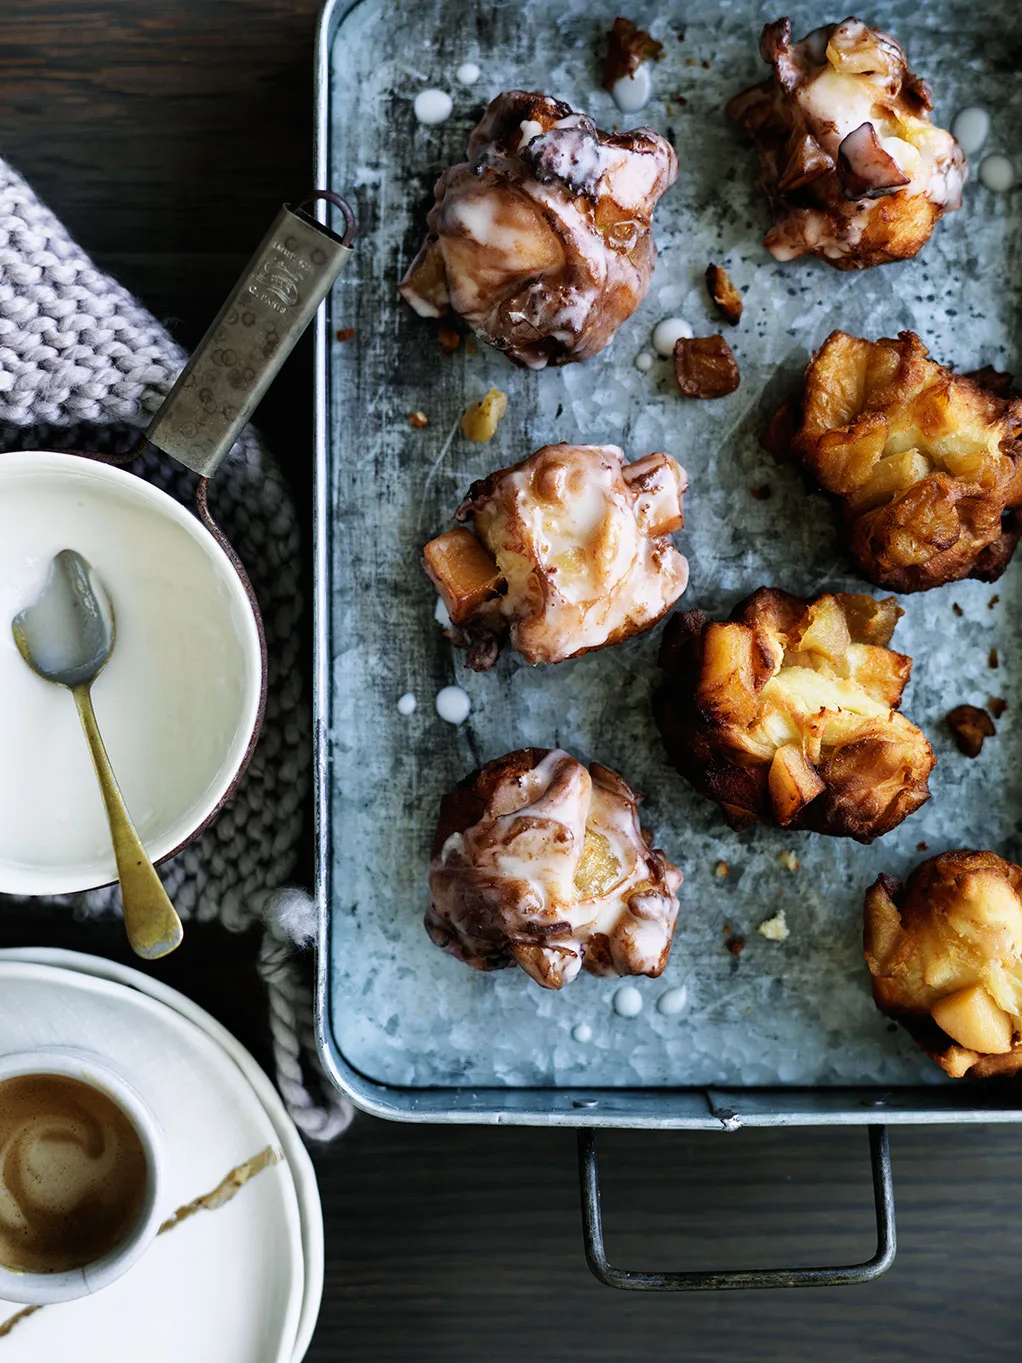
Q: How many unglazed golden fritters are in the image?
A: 3